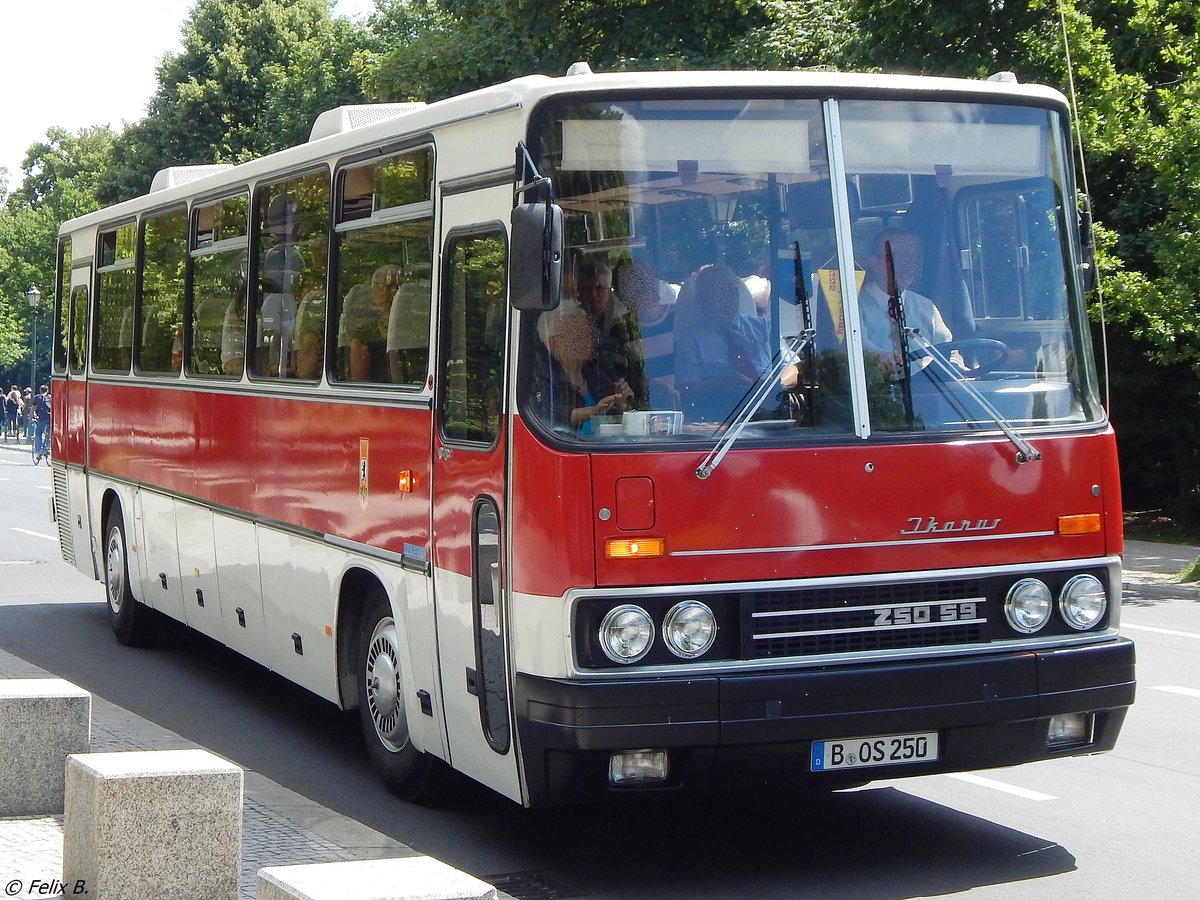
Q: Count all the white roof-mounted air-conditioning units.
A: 2